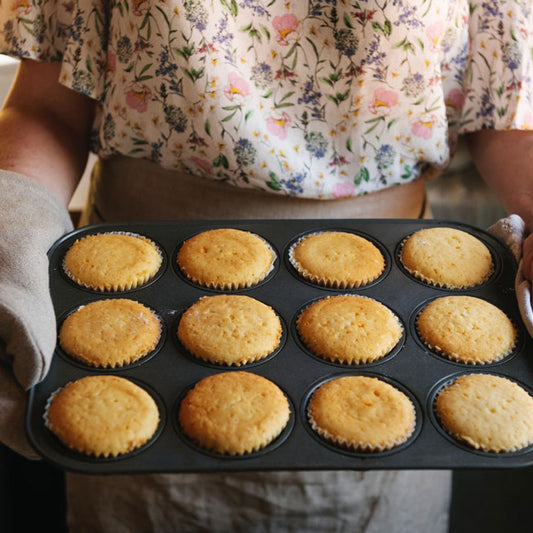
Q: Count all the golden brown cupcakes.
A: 12